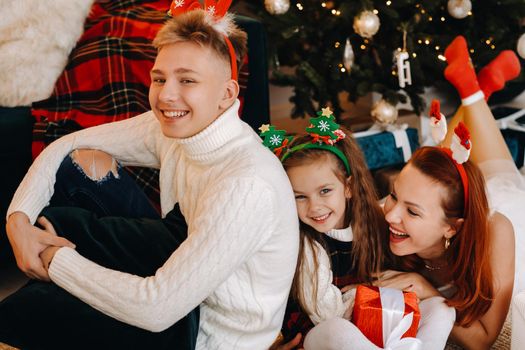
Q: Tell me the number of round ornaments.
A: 5